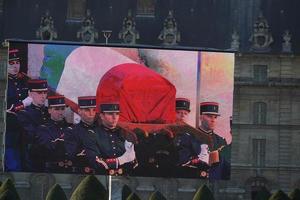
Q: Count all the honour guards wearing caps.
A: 7